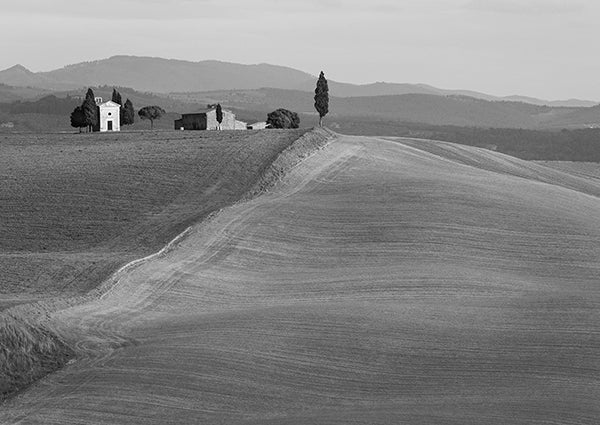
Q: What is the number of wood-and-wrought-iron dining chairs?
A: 0